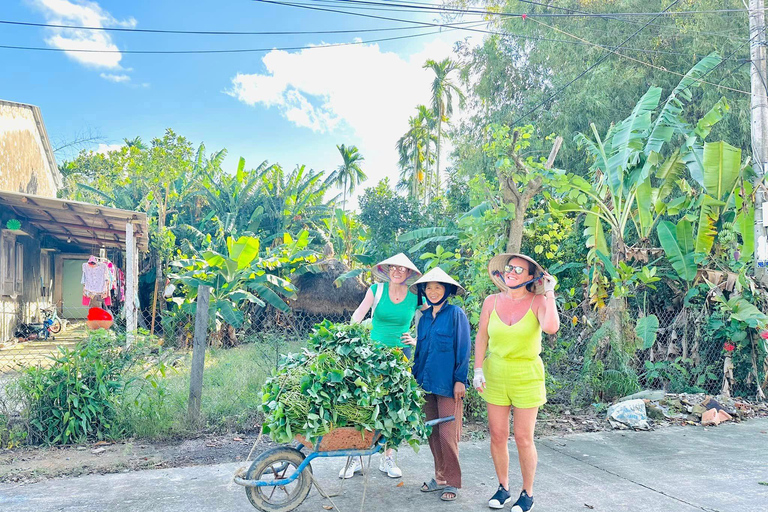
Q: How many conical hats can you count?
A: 3